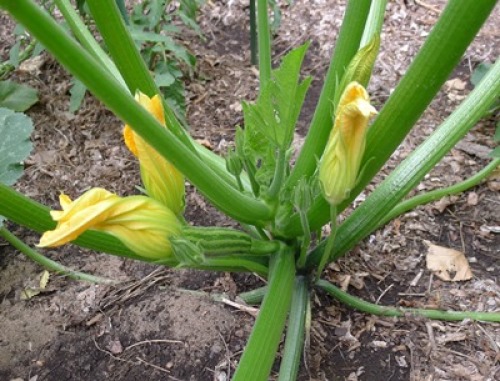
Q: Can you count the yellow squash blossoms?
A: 3